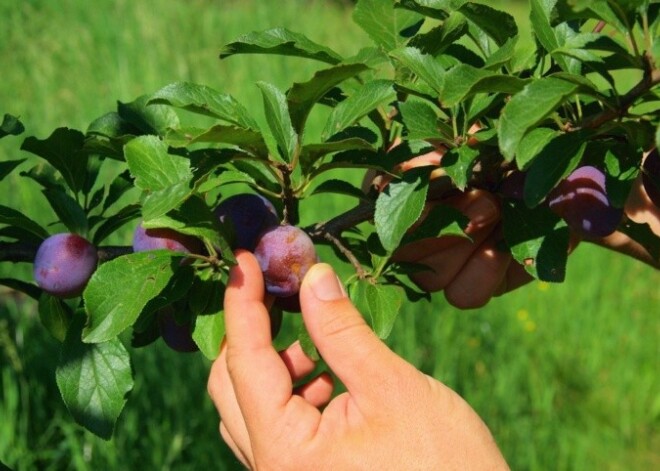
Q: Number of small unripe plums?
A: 0